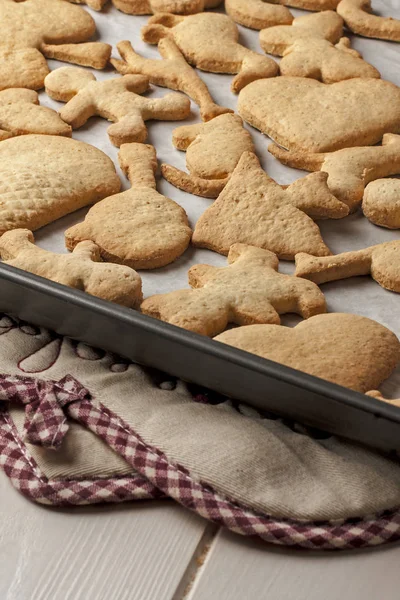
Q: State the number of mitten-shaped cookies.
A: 0